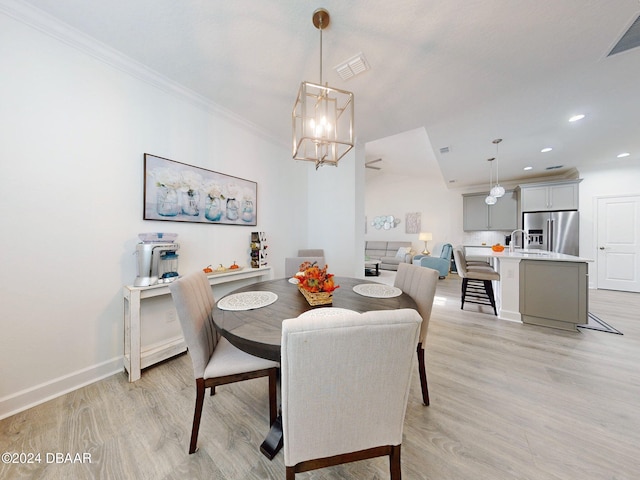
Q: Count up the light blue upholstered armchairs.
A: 1